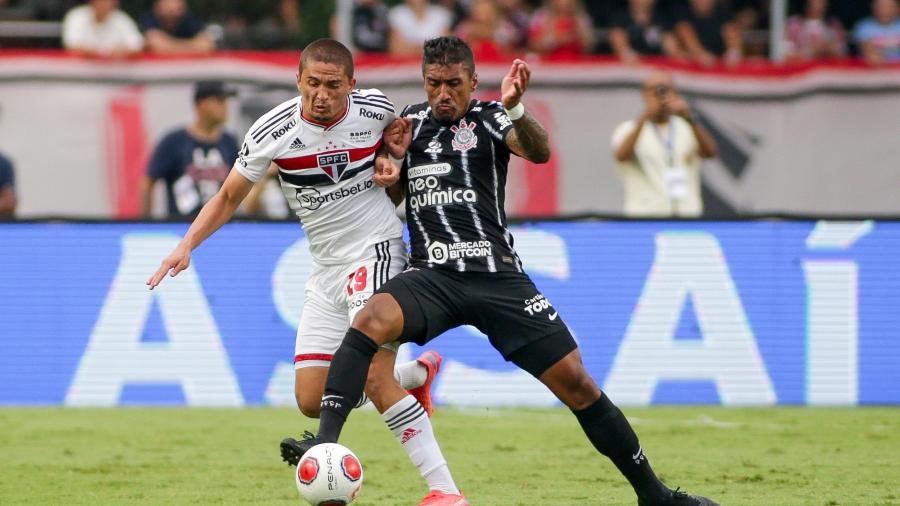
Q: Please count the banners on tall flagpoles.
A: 0